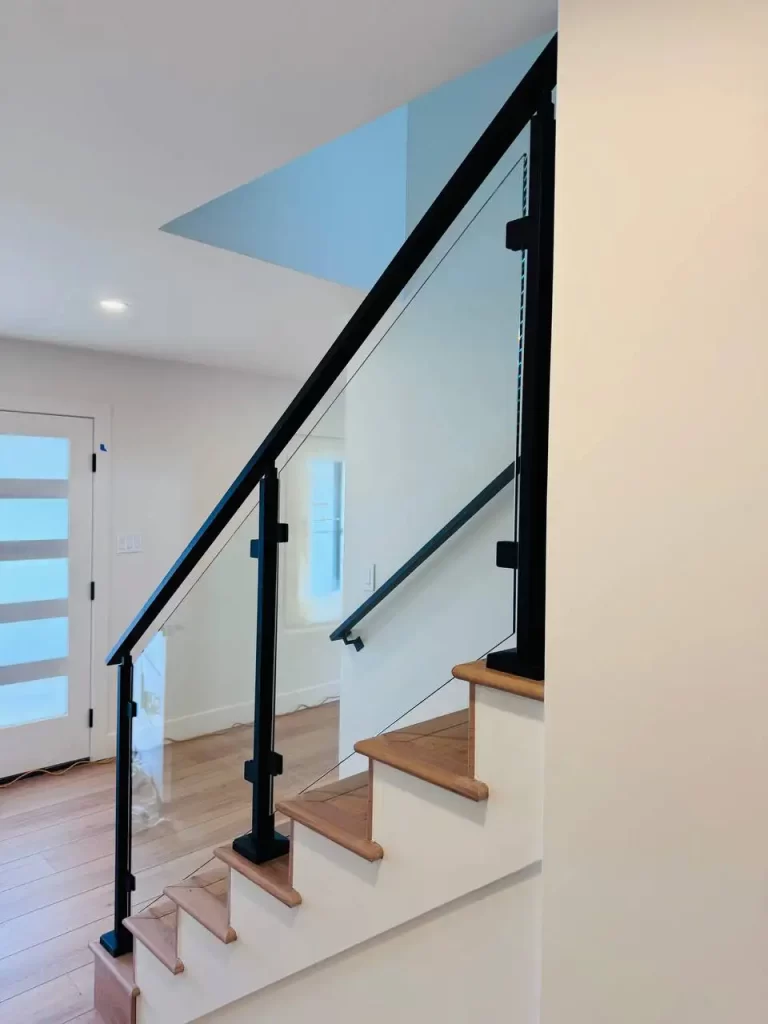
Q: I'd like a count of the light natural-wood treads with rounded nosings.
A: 7